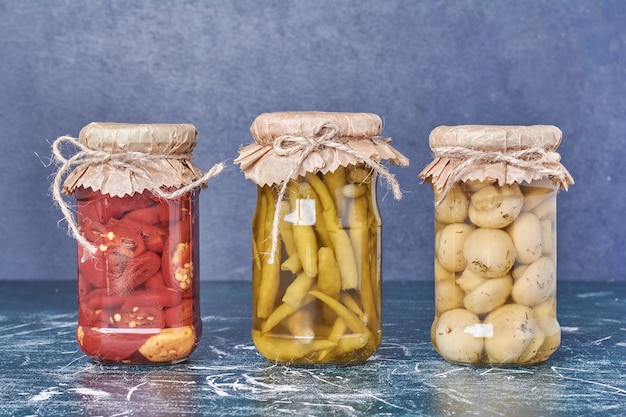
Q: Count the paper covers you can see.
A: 3